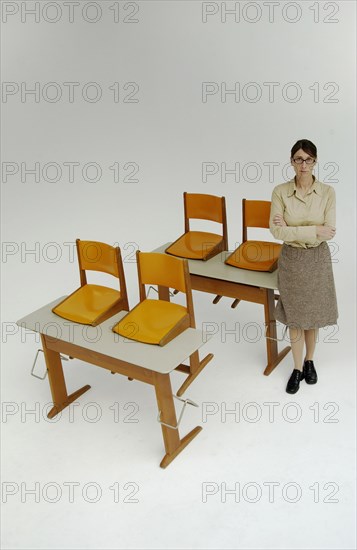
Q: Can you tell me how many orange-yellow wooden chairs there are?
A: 4